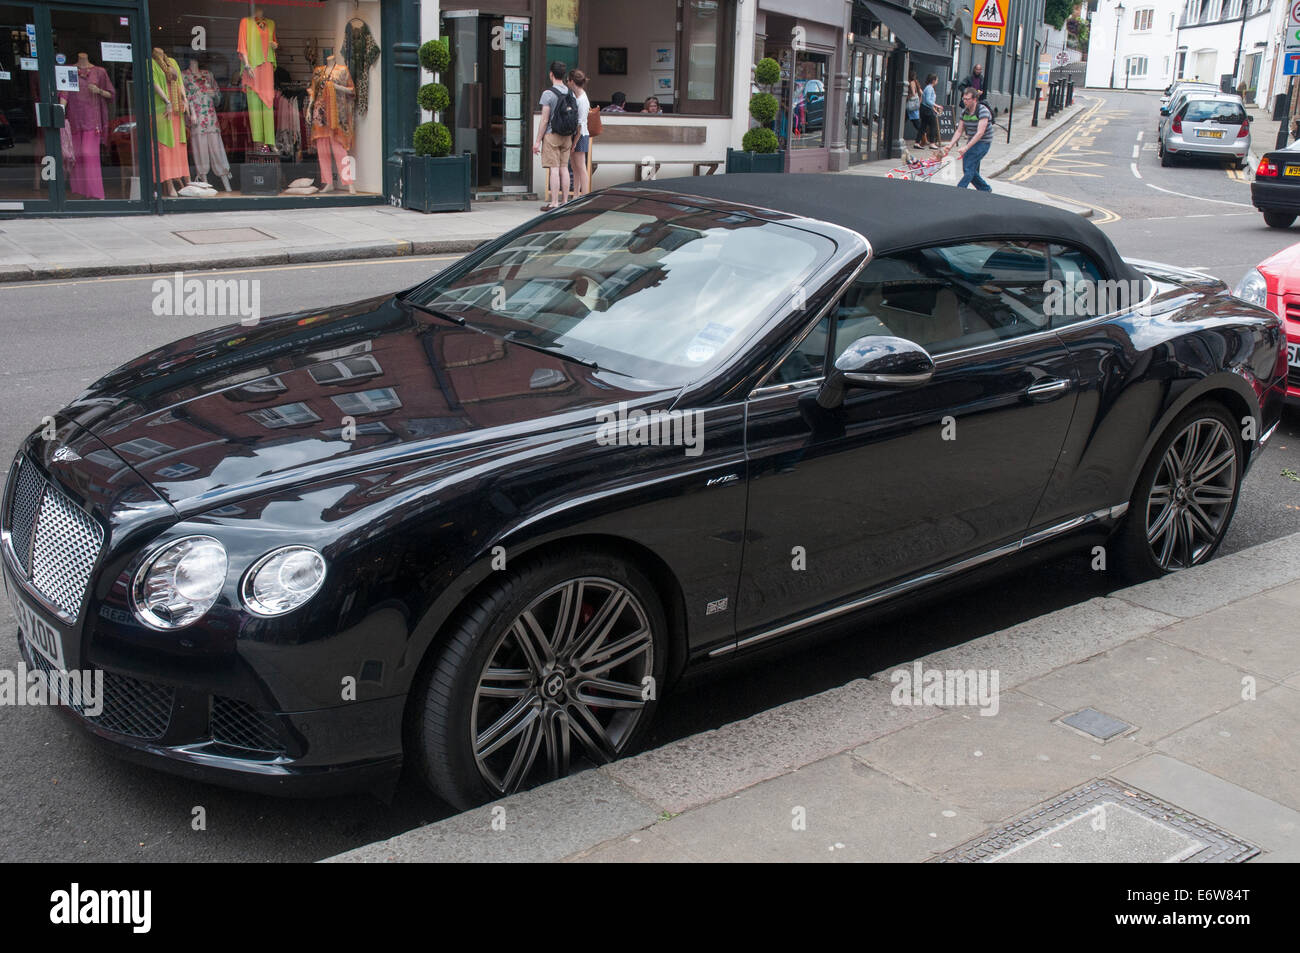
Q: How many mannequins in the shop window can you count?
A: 5